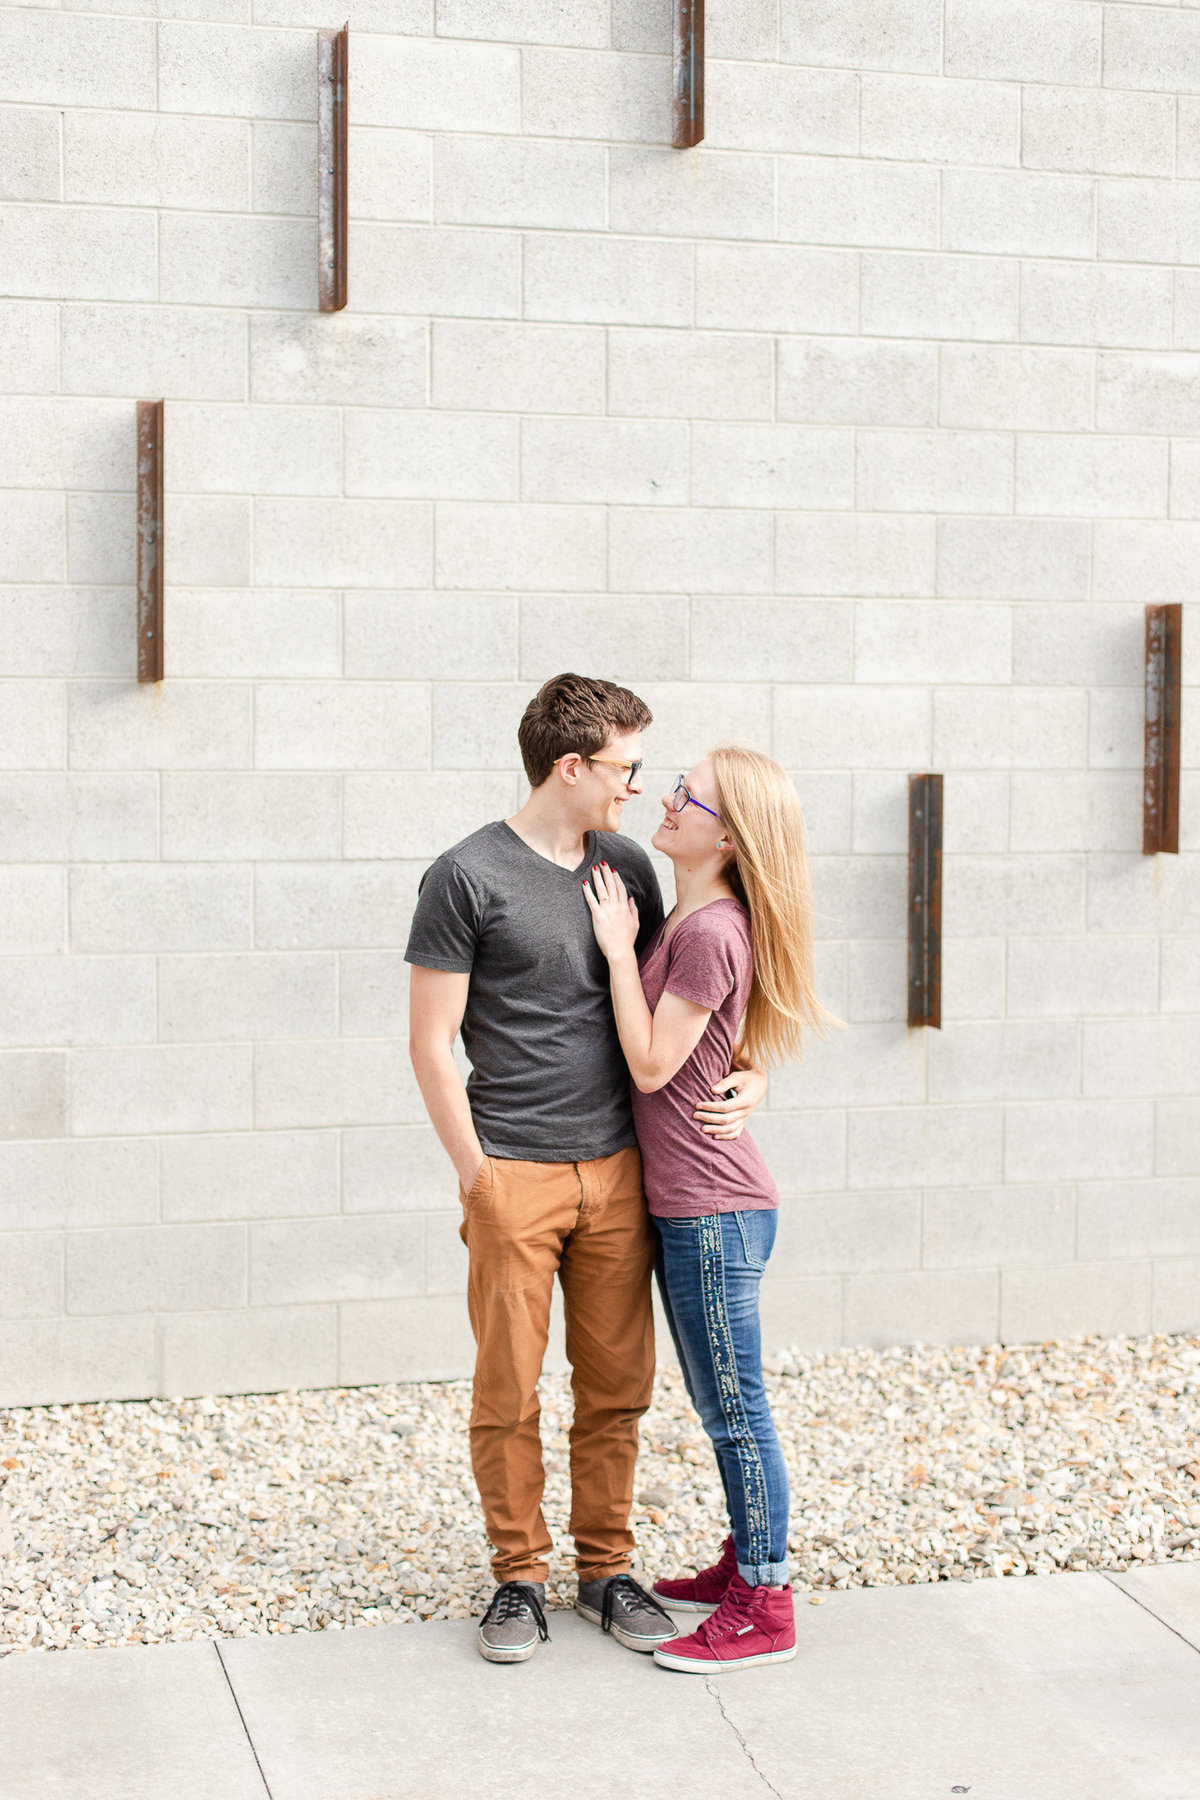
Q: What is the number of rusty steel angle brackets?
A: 5